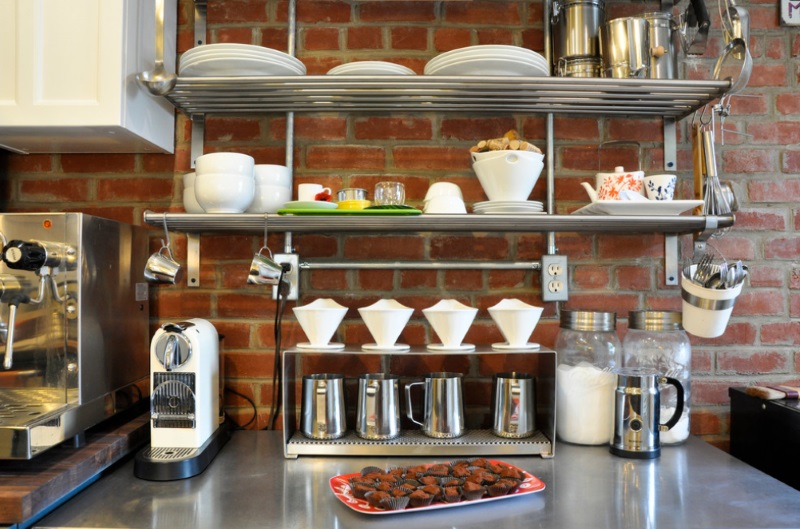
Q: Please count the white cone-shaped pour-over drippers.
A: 4